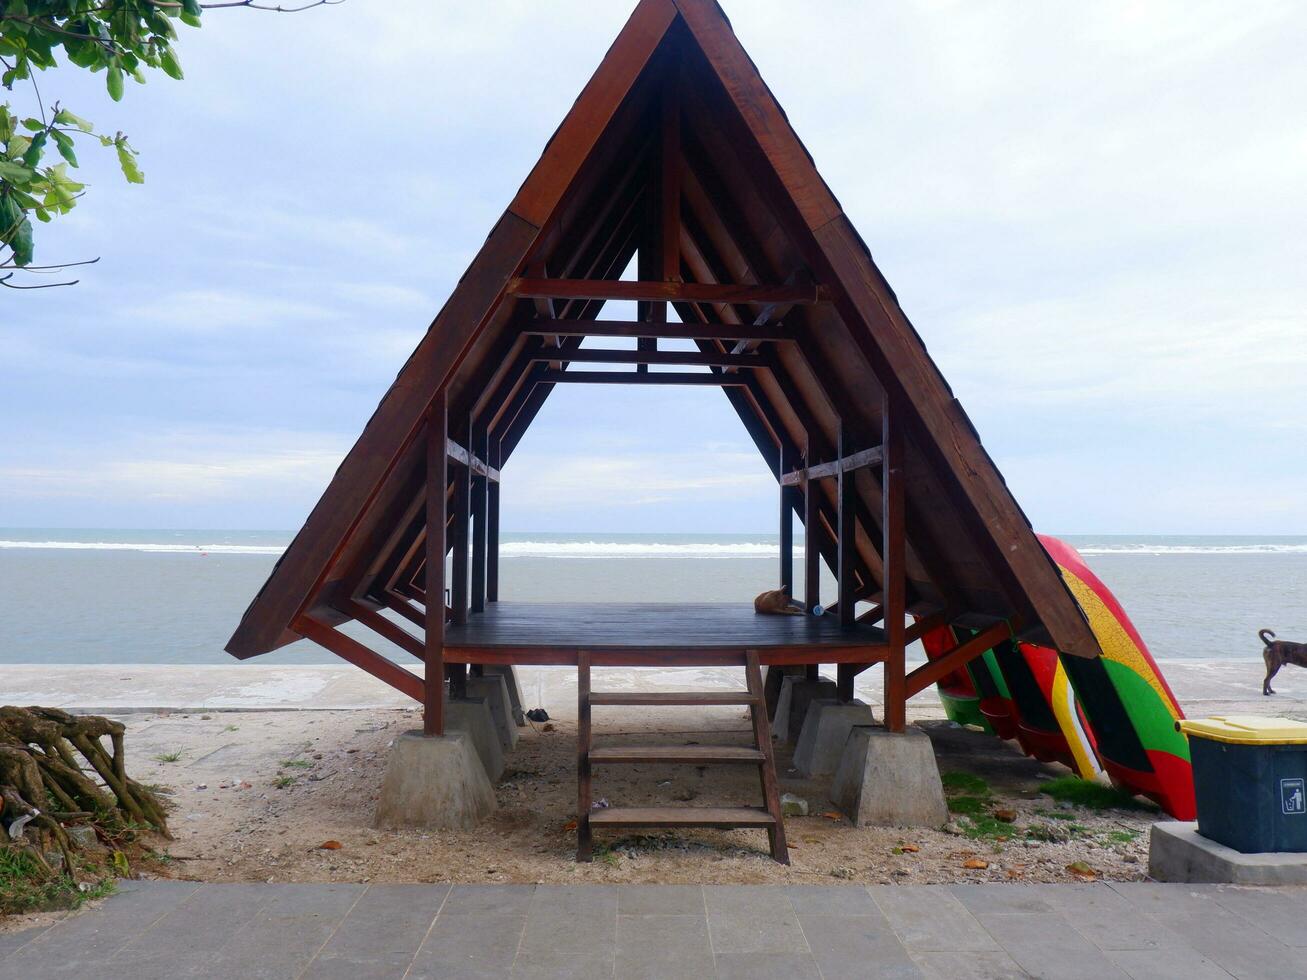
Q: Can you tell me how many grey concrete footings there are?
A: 8